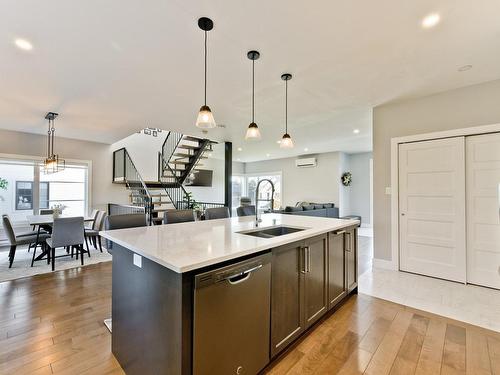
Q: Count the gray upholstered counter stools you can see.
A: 4